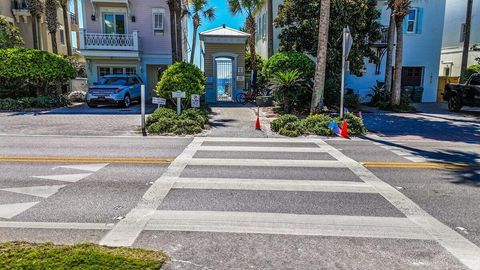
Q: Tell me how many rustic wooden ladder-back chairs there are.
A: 0